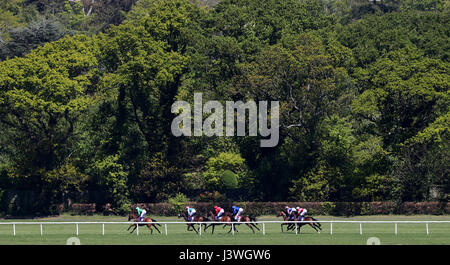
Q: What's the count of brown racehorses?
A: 6